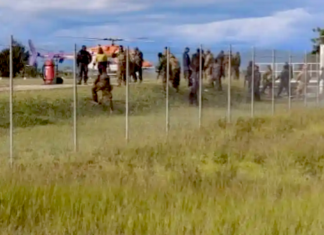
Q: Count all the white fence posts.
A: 11